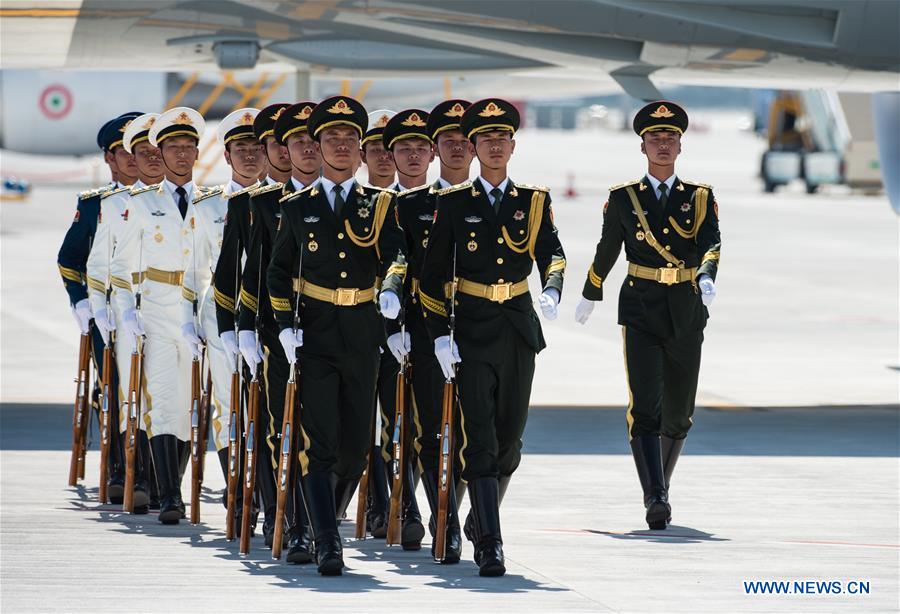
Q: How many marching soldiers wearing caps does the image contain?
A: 13